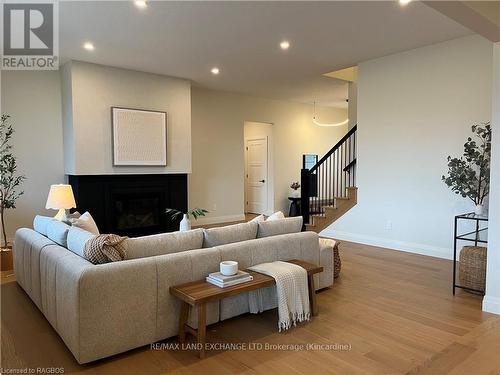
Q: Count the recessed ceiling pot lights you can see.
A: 5